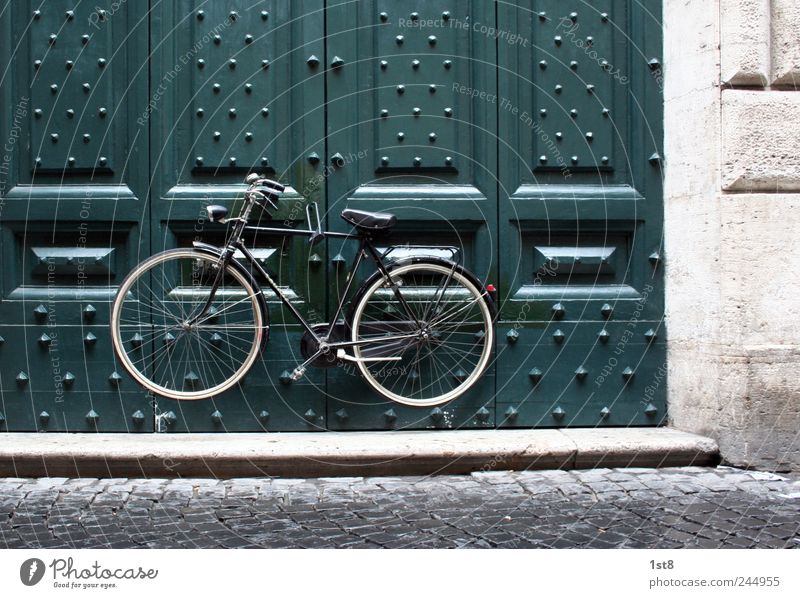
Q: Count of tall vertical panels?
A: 4